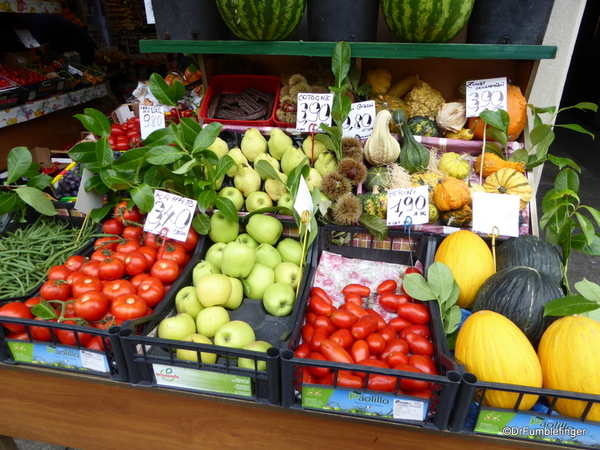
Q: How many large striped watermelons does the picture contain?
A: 2